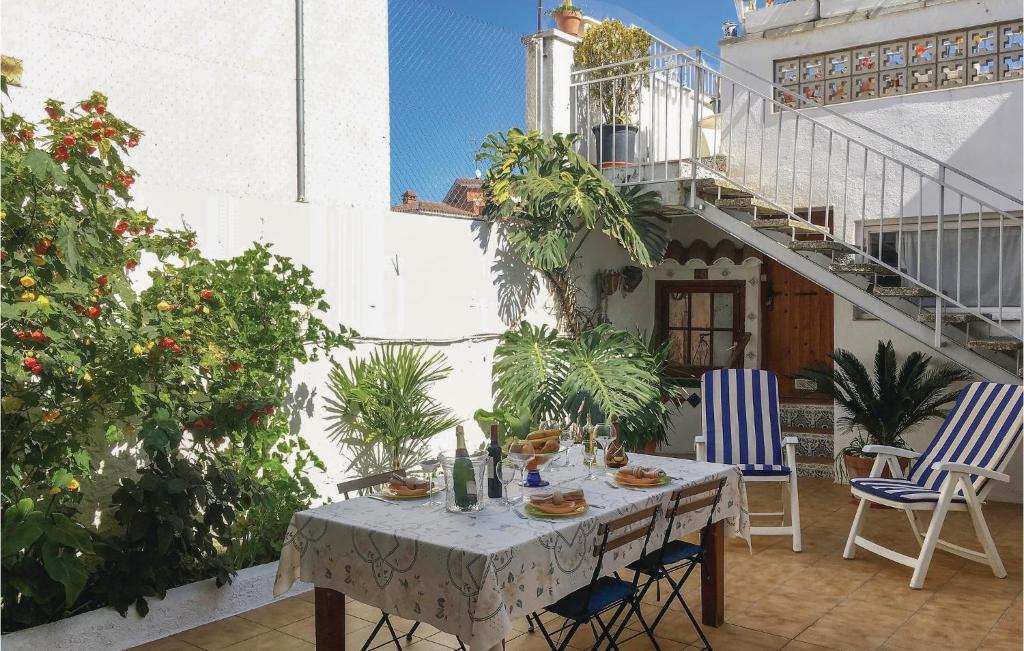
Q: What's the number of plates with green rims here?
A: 3